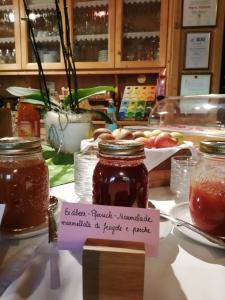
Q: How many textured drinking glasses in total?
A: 2